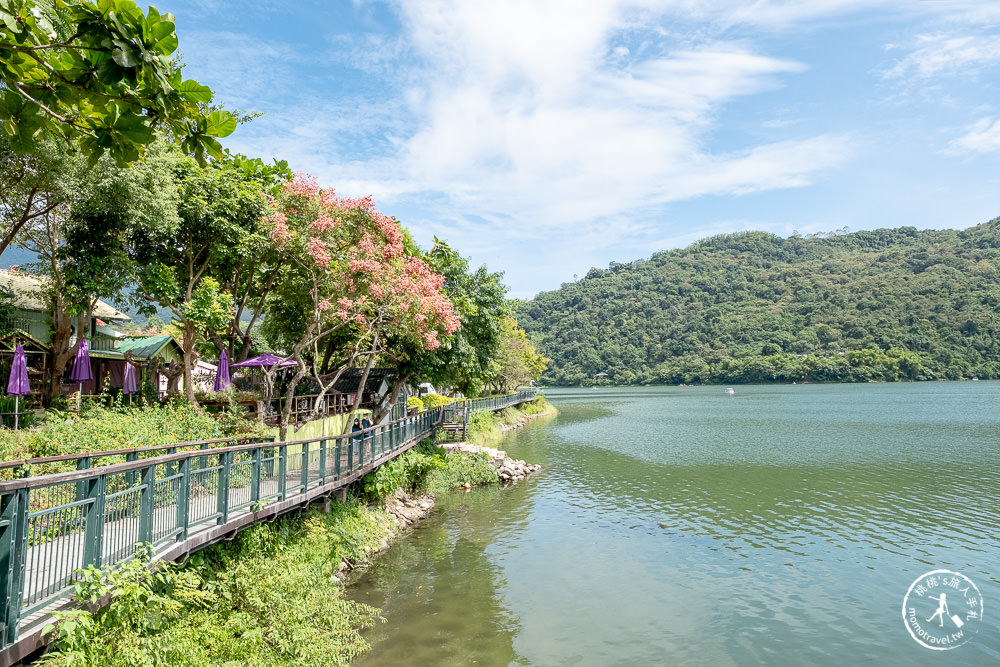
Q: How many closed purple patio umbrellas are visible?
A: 4